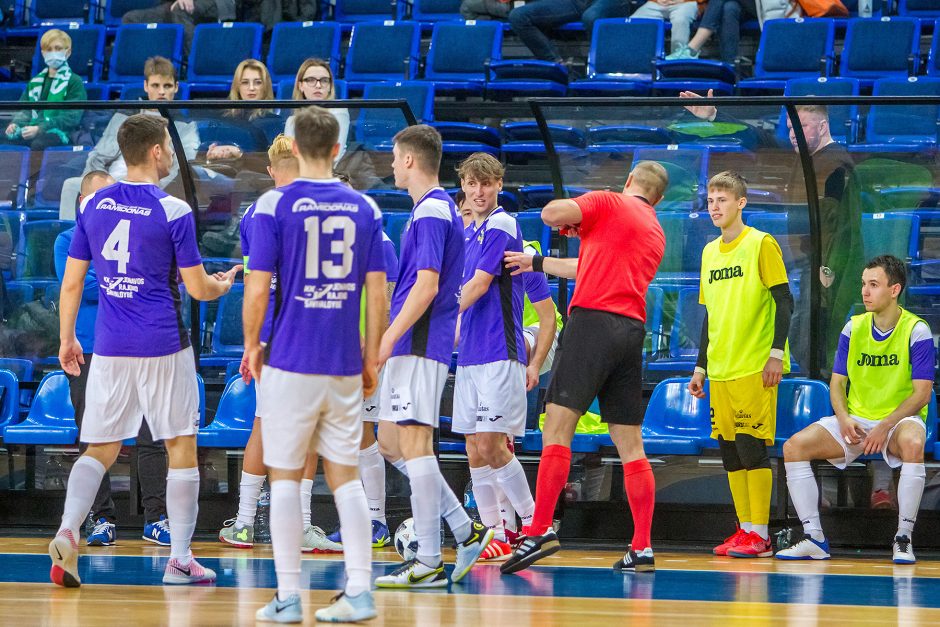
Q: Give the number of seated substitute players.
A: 1